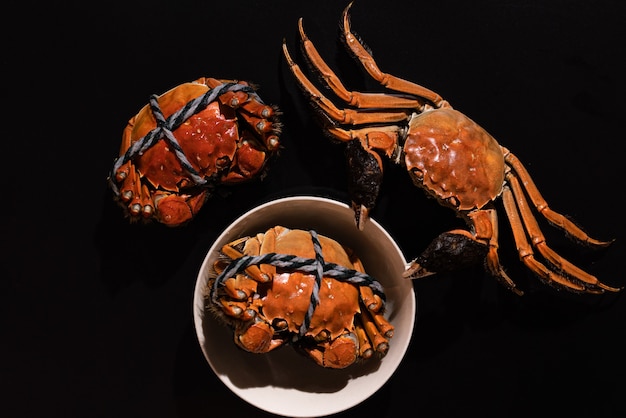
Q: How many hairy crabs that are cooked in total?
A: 3